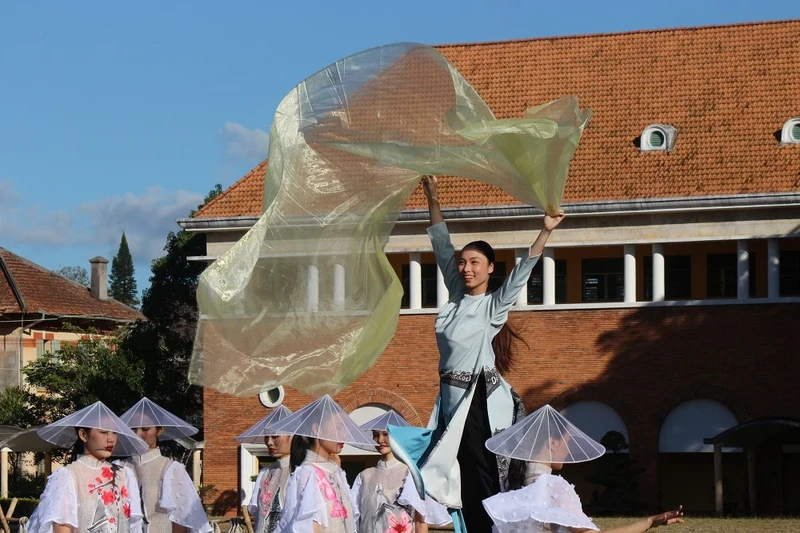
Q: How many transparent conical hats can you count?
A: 6